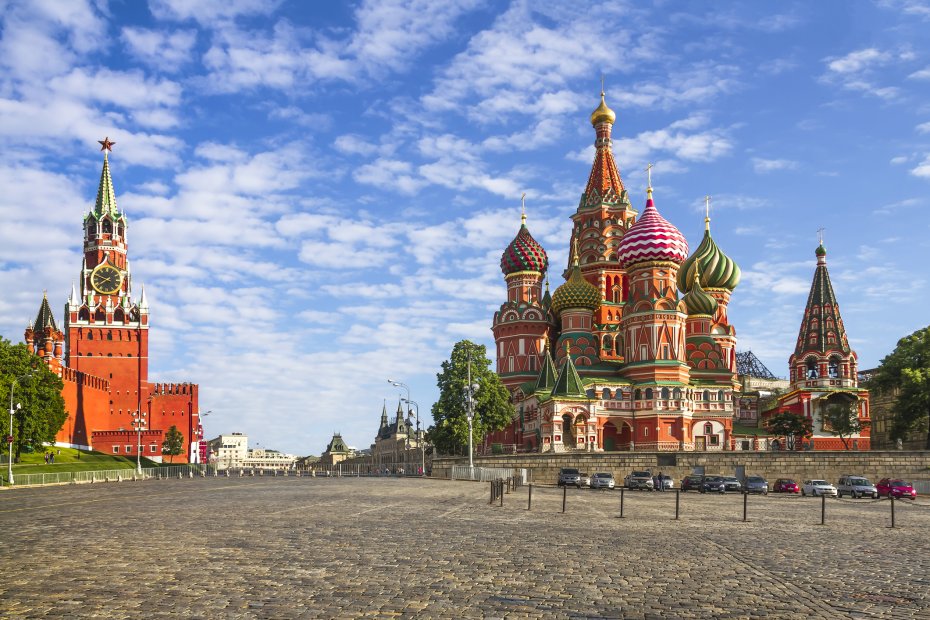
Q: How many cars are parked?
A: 13